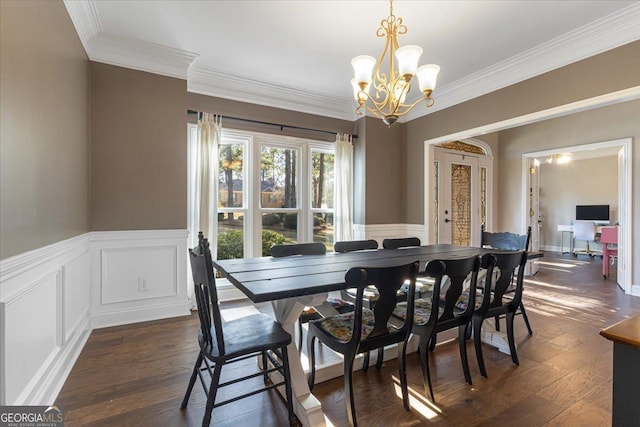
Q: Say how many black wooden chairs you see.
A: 8